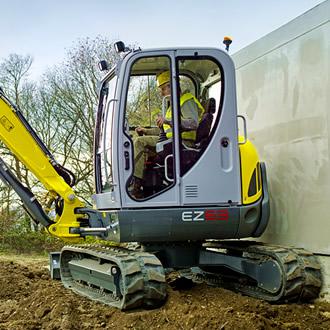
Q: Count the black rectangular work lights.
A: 2